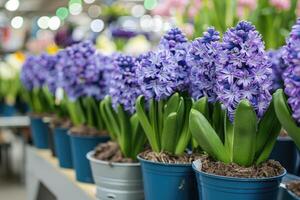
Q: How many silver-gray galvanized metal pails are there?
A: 1